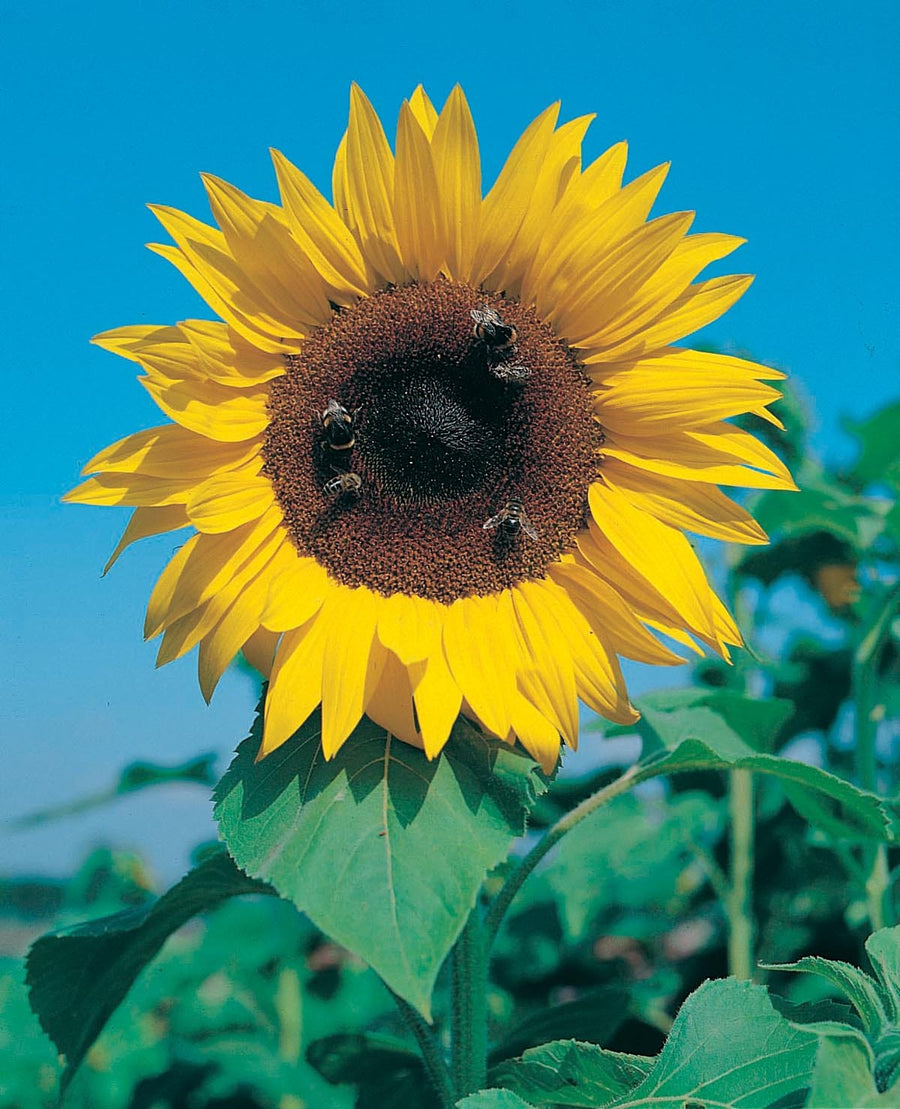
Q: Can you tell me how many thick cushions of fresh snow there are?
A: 0